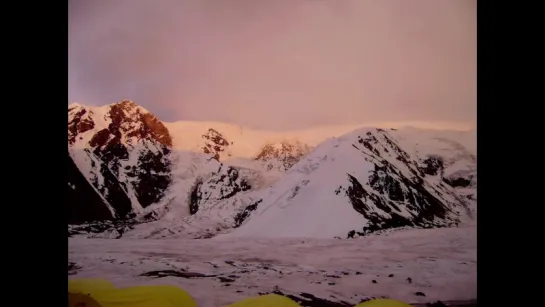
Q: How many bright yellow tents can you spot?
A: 4